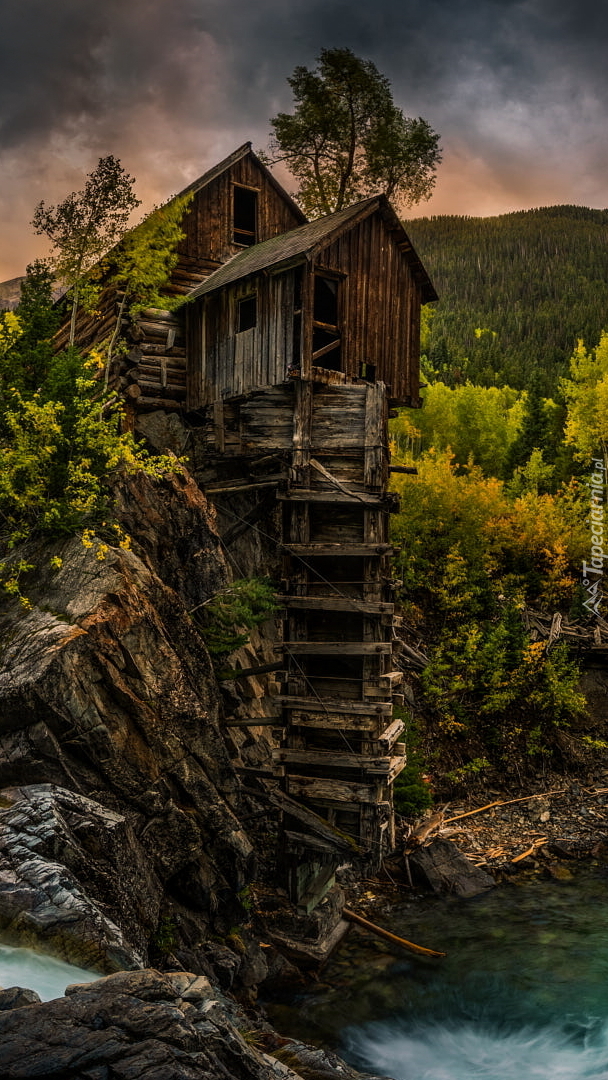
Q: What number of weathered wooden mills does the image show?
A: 1